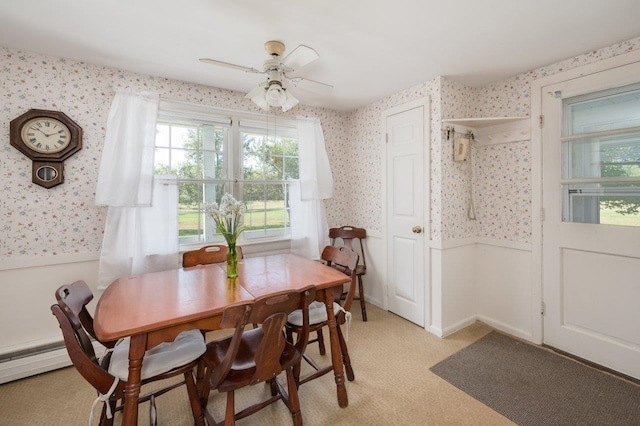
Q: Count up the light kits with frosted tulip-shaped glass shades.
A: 1